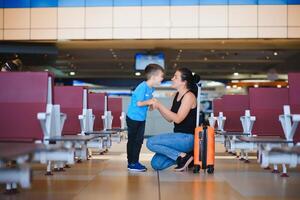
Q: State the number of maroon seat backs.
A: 8